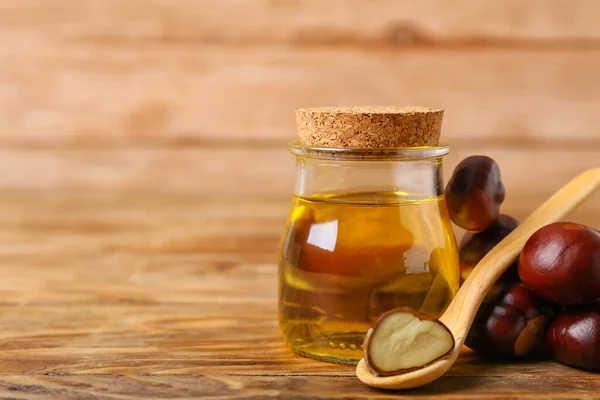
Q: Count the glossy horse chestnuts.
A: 5